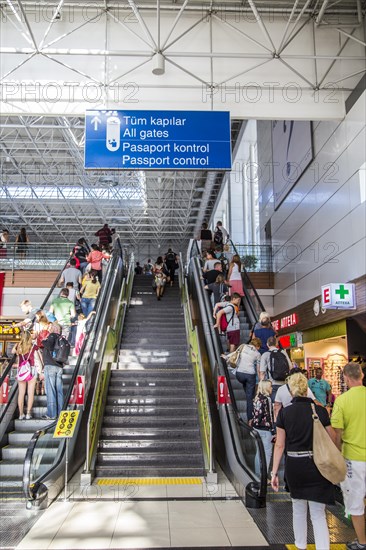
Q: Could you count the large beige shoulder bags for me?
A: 1